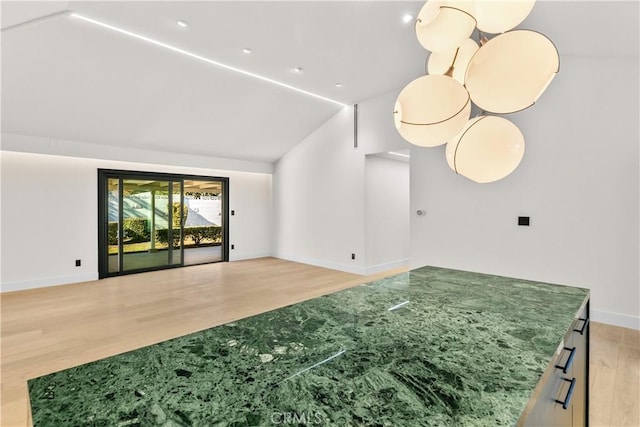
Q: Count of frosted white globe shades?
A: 6